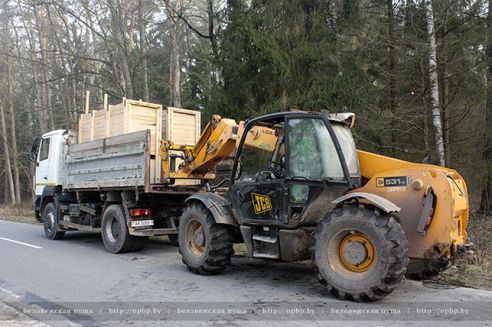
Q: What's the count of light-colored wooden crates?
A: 2